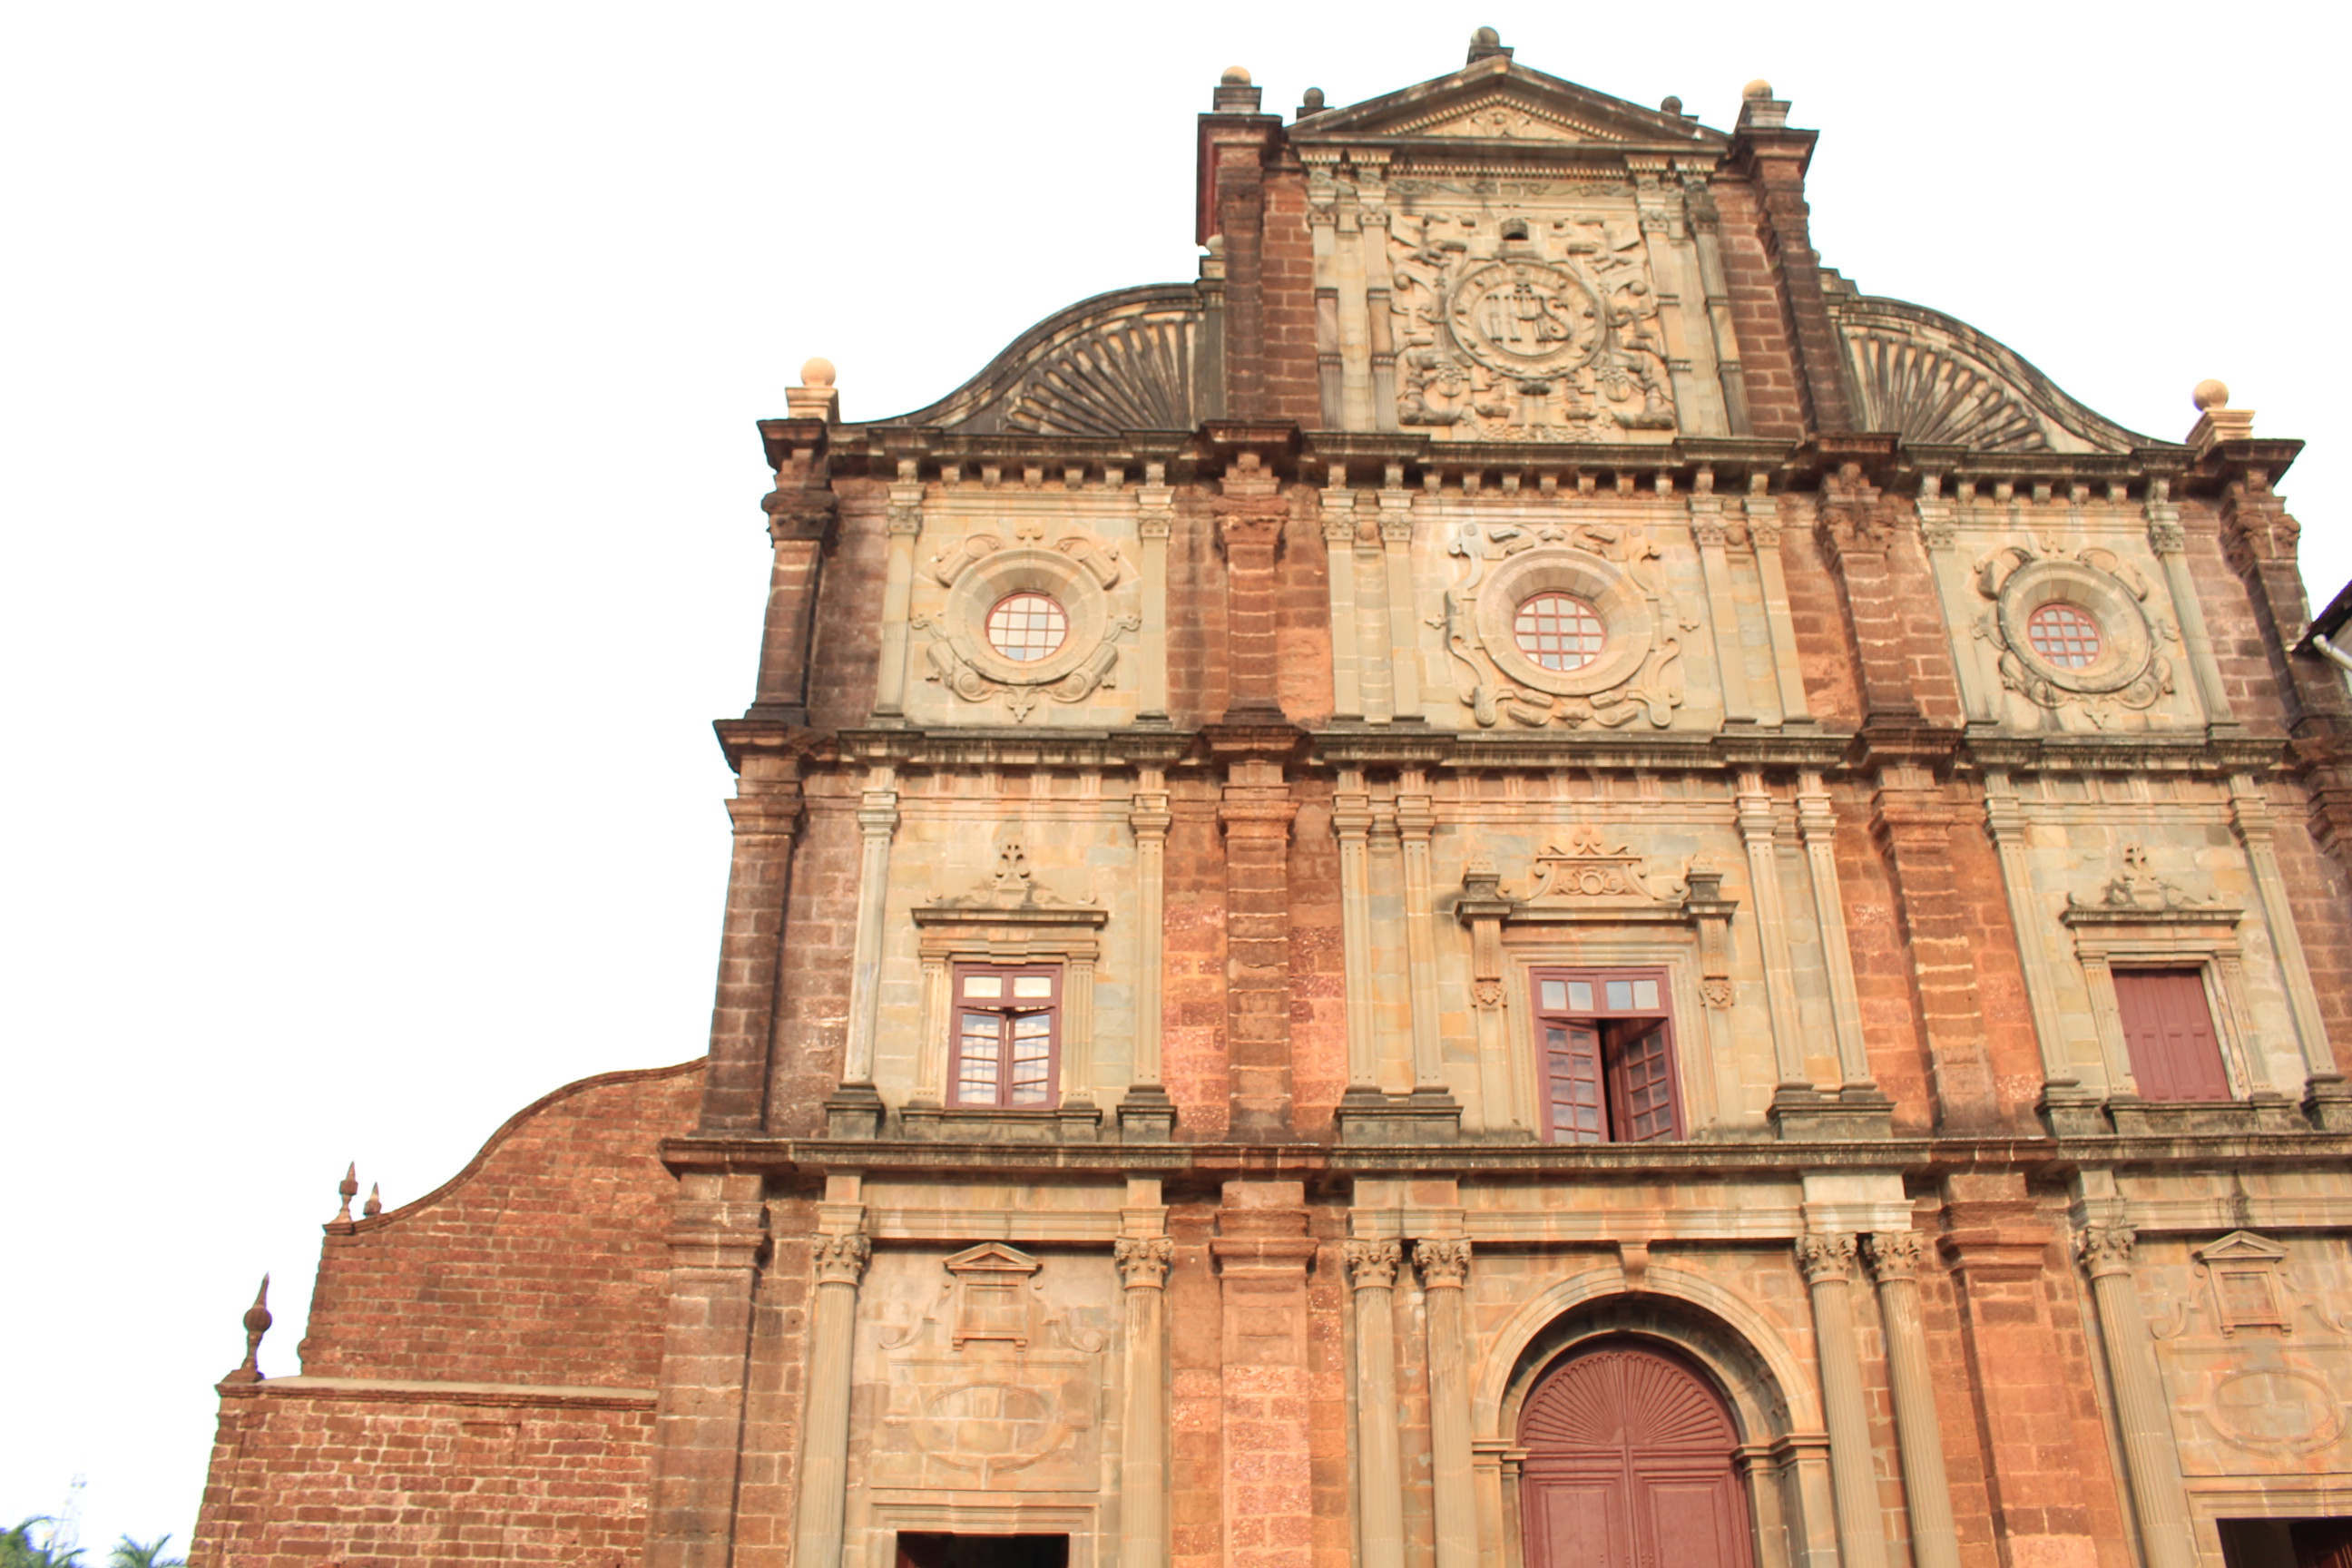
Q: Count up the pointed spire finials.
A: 3